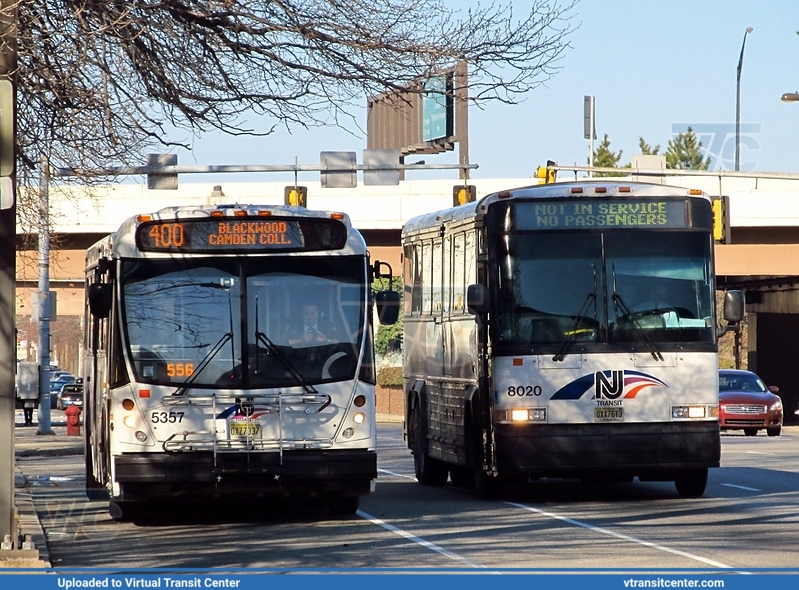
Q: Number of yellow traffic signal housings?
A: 4